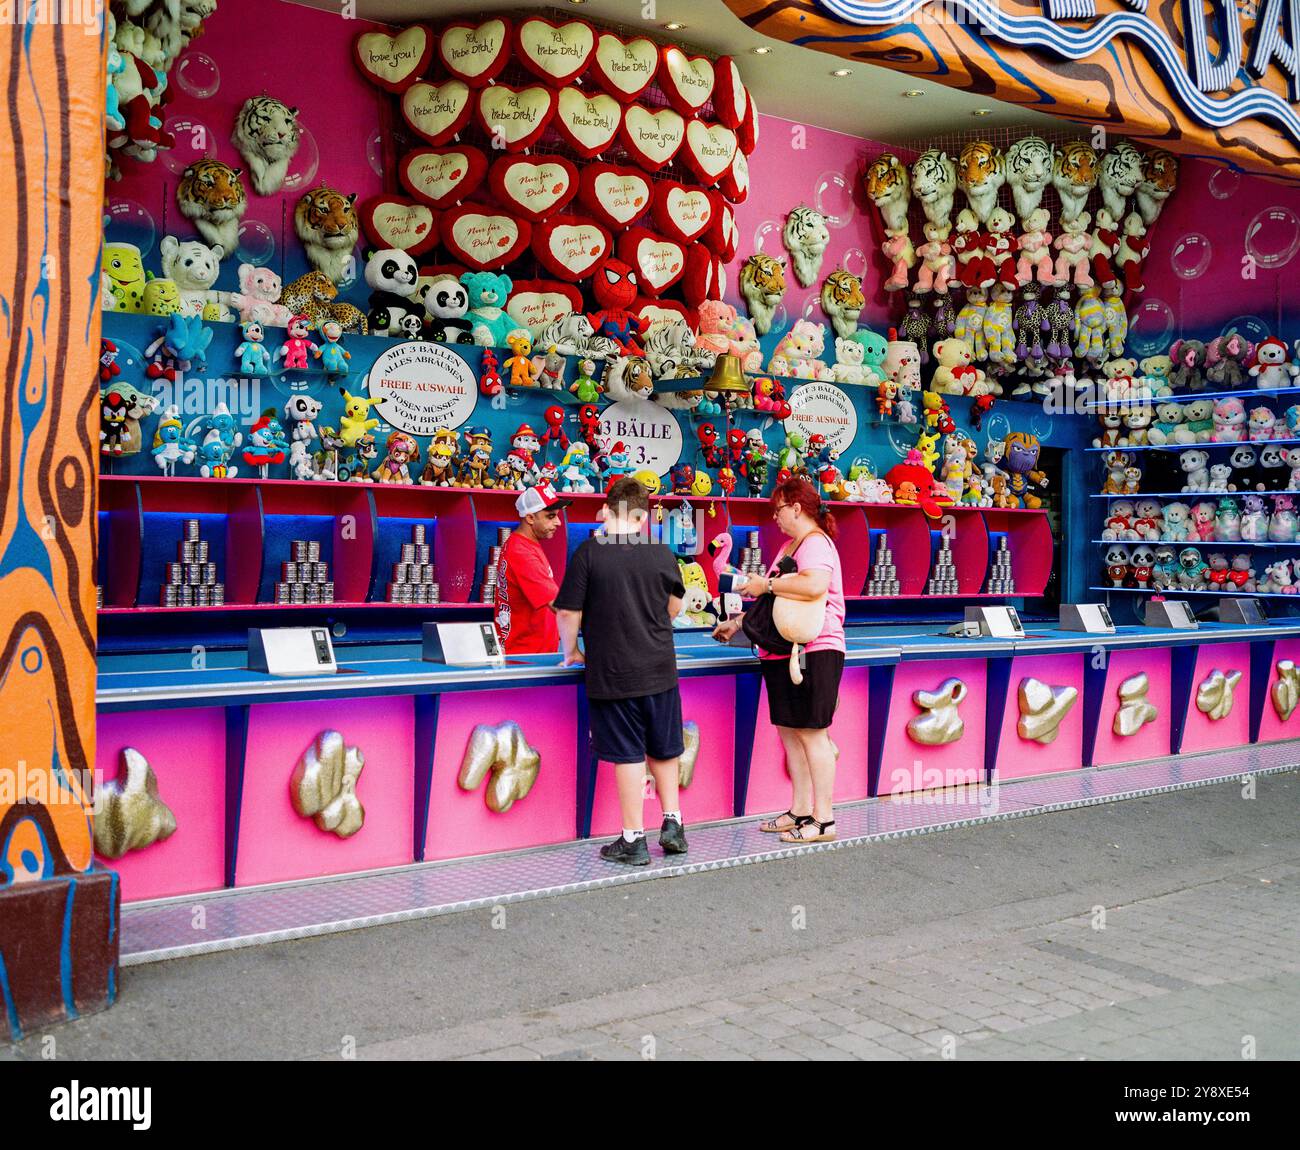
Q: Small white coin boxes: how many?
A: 6